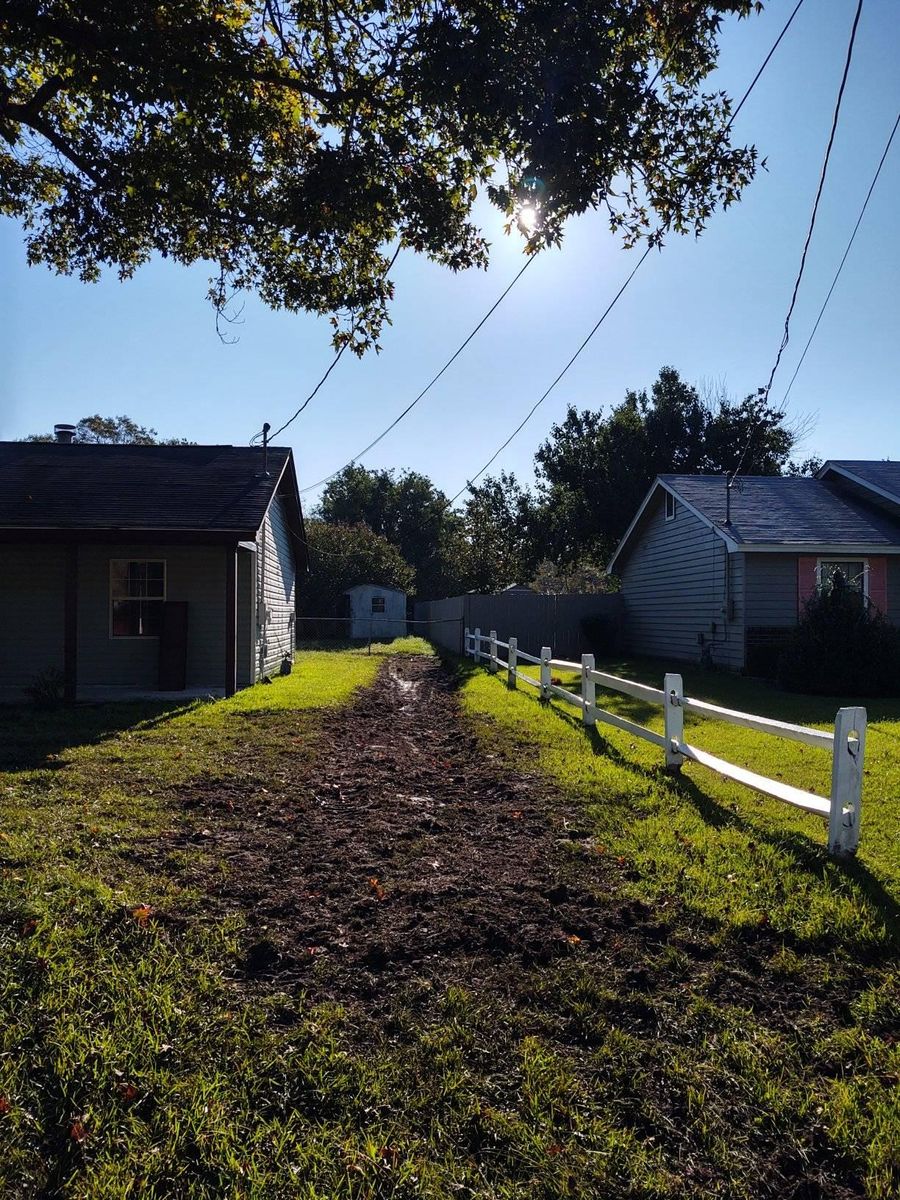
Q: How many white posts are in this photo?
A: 8